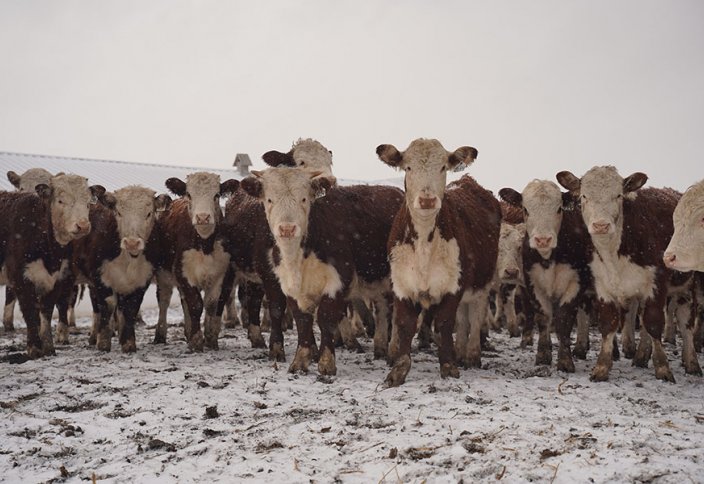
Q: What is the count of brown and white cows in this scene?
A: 11